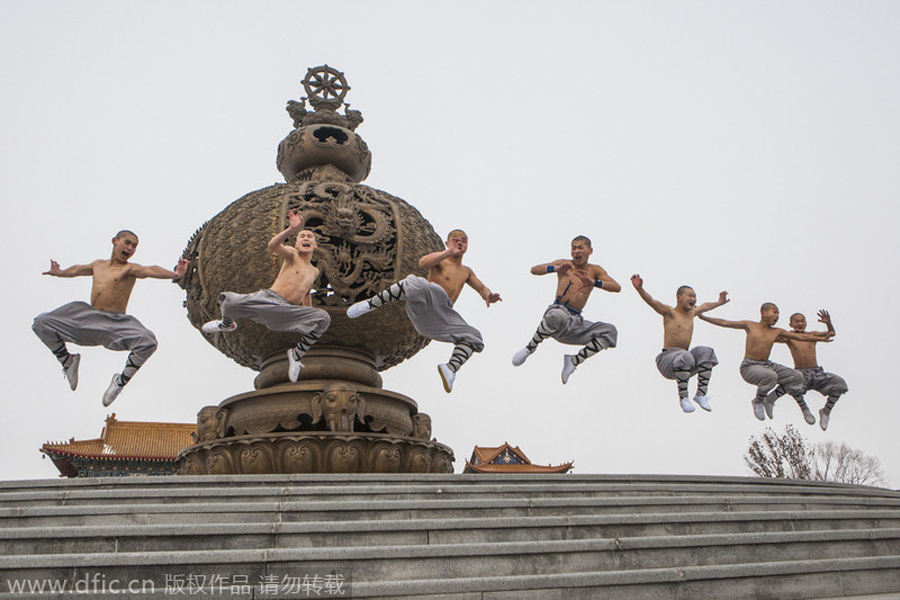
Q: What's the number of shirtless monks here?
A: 7